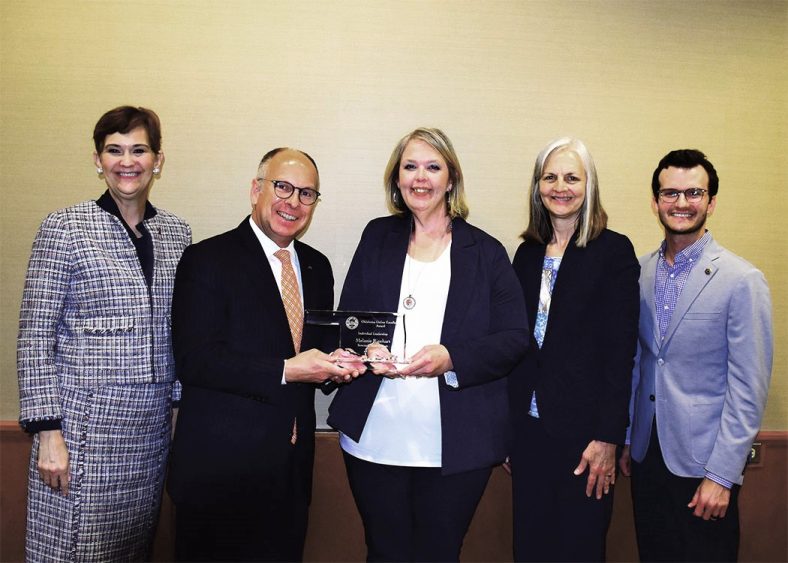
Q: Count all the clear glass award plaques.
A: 1